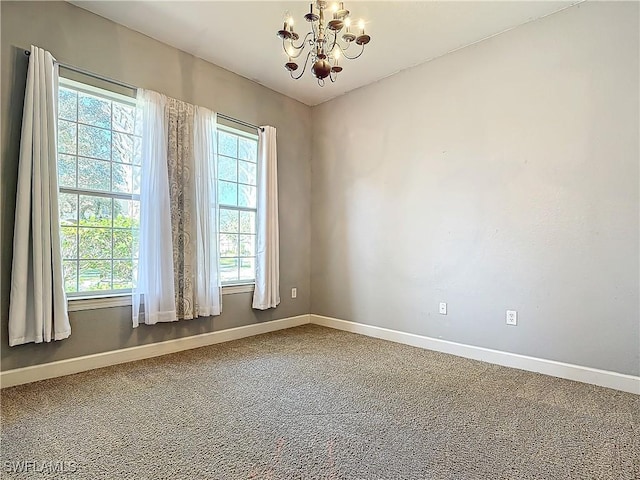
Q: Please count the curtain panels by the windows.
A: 5